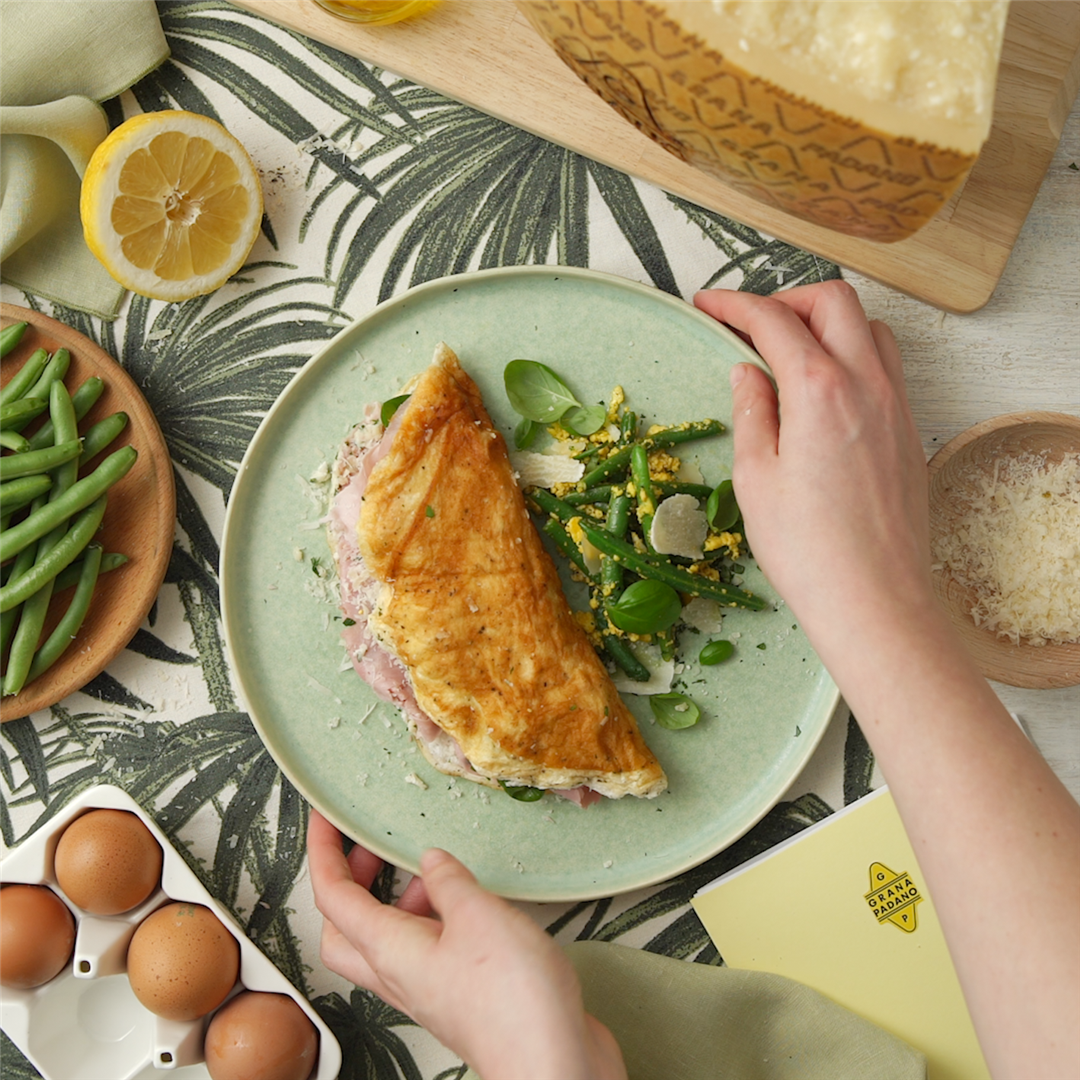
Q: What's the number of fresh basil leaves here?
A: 9